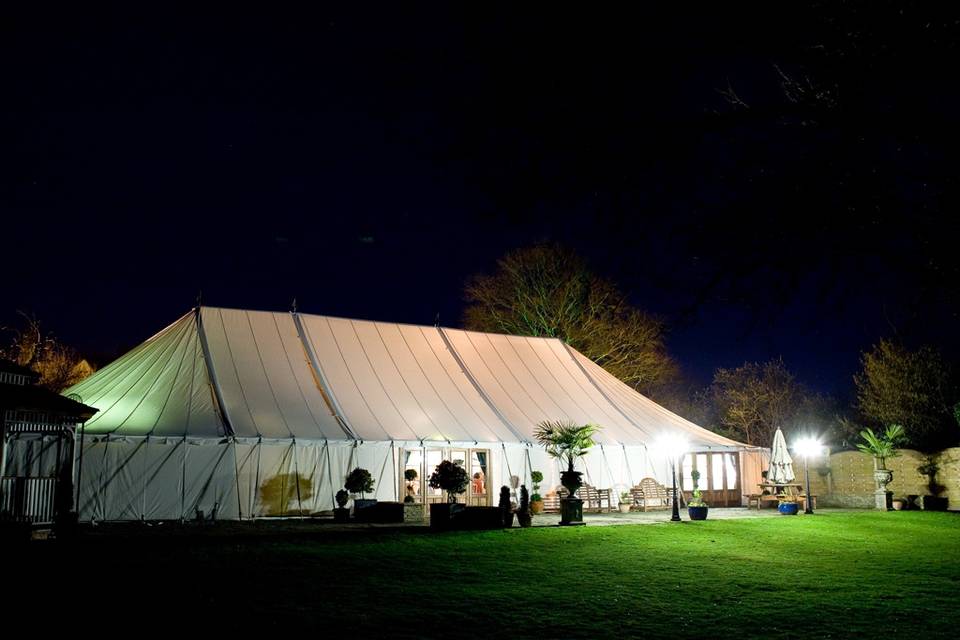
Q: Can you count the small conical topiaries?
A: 2